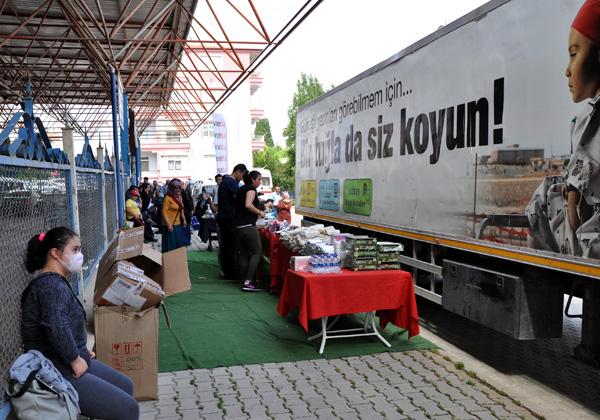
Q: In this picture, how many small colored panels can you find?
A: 3